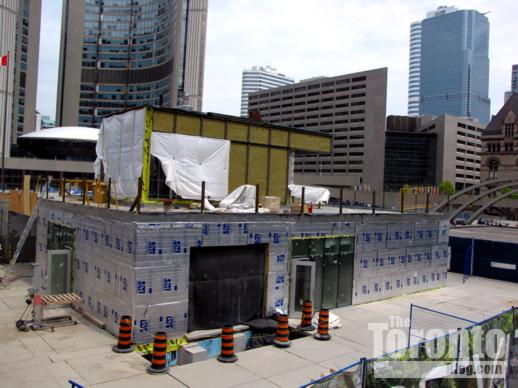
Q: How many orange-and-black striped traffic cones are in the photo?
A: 6